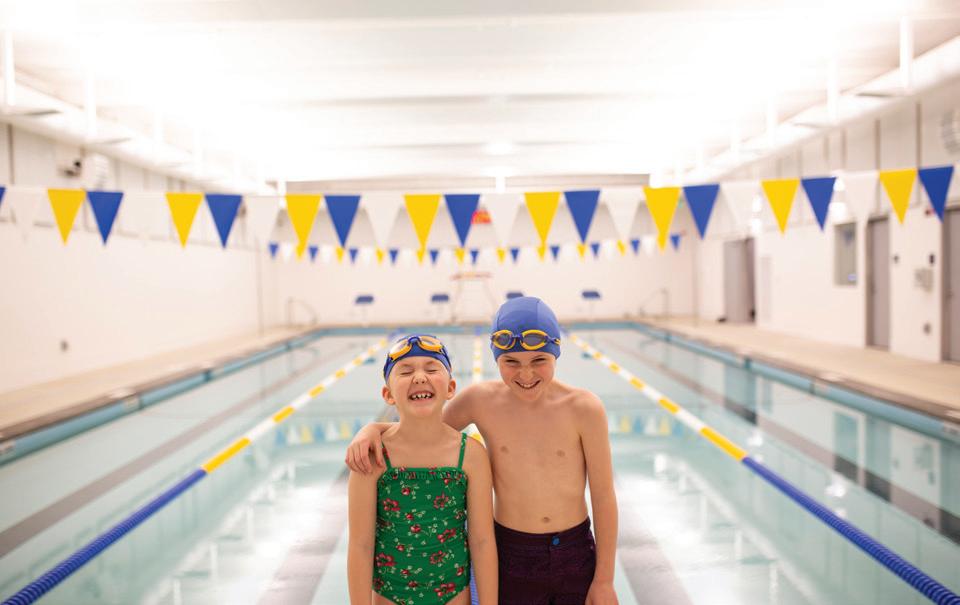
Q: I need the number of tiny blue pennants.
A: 11